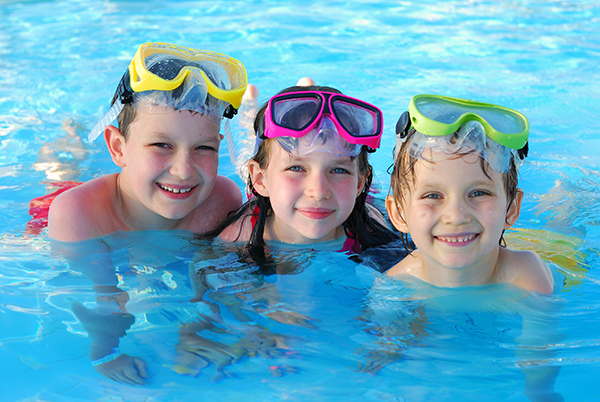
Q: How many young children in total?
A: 3